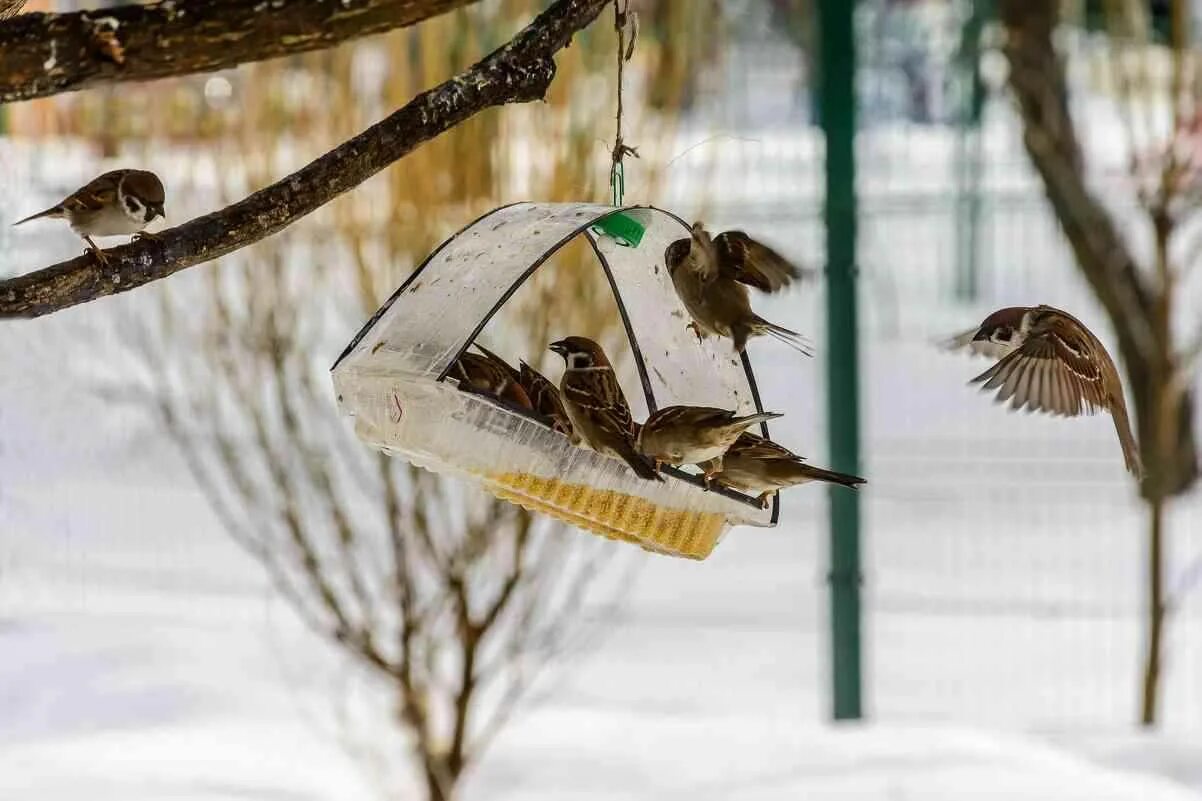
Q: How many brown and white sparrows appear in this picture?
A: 8